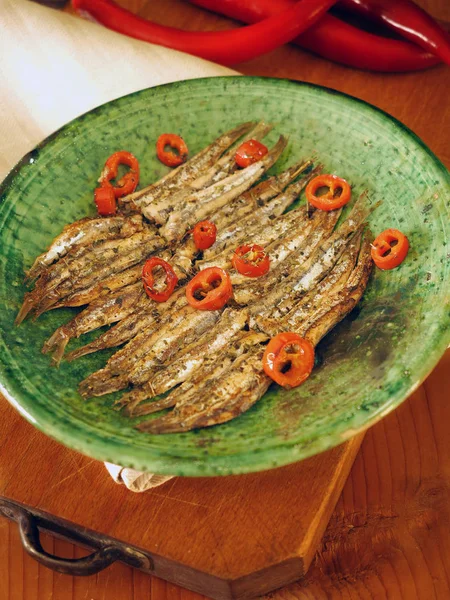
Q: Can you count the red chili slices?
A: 11